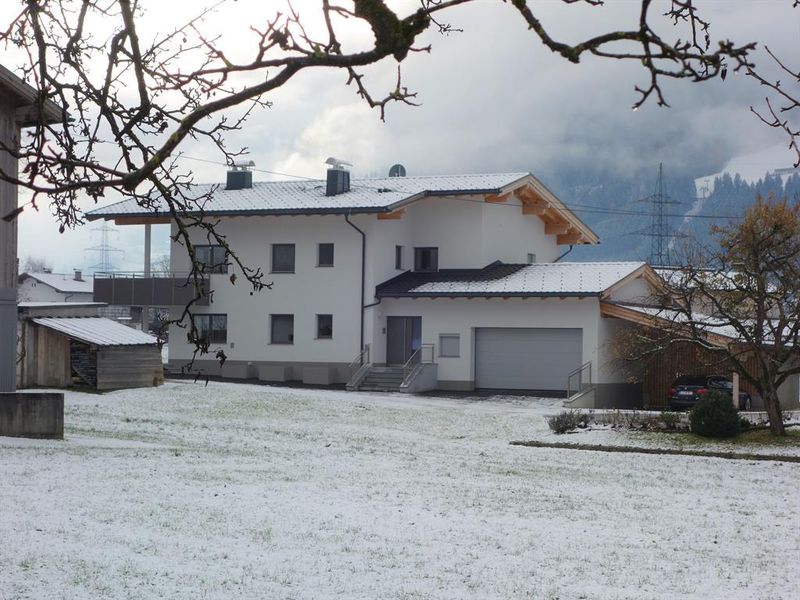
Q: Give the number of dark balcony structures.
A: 1